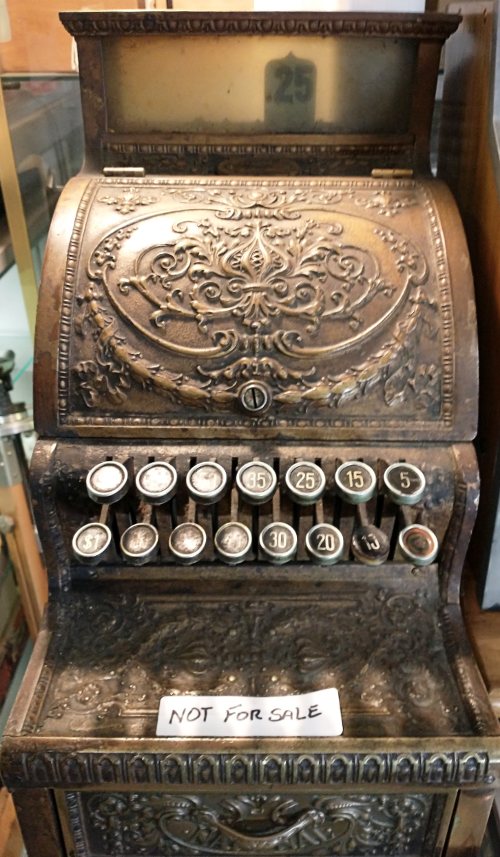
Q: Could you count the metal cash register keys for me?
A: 15